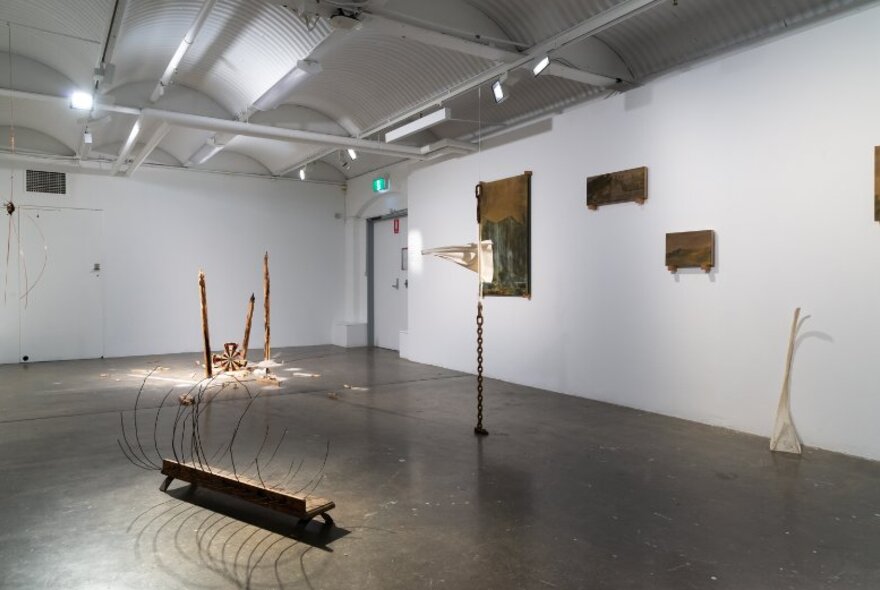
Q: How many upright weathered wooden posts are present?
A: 3